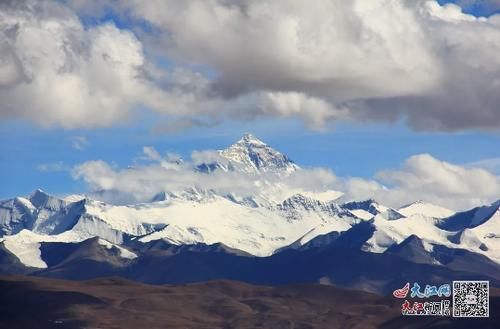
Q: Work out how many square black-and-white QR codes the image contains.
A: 1